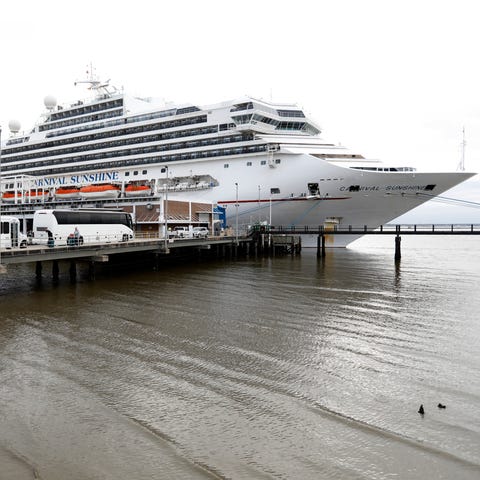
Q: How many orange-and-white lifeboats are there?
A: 5